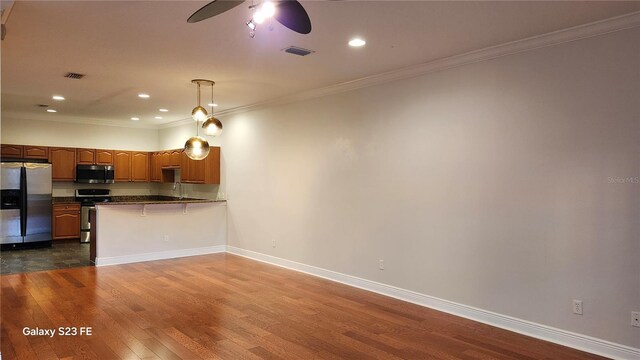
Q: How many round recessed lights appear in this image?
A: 8